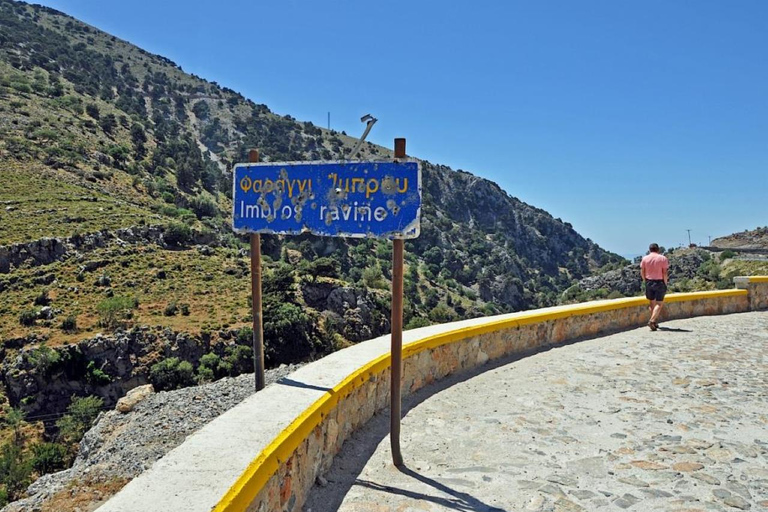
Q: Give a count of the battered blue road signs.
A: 1